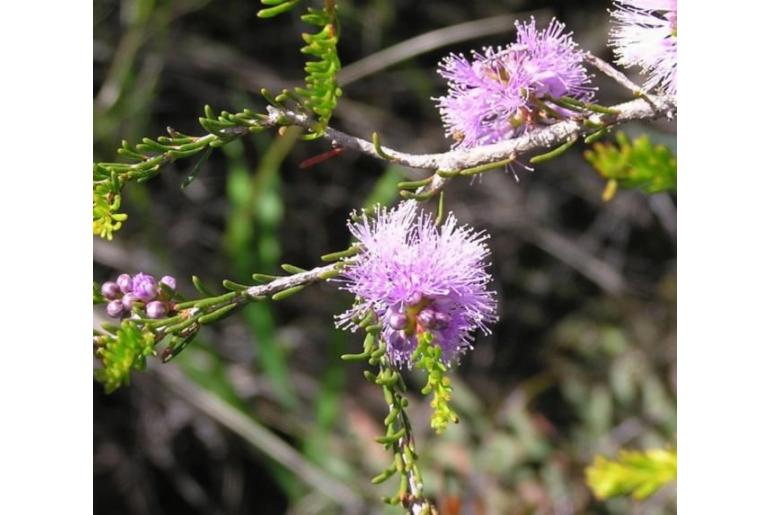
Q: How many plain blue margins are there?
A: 0